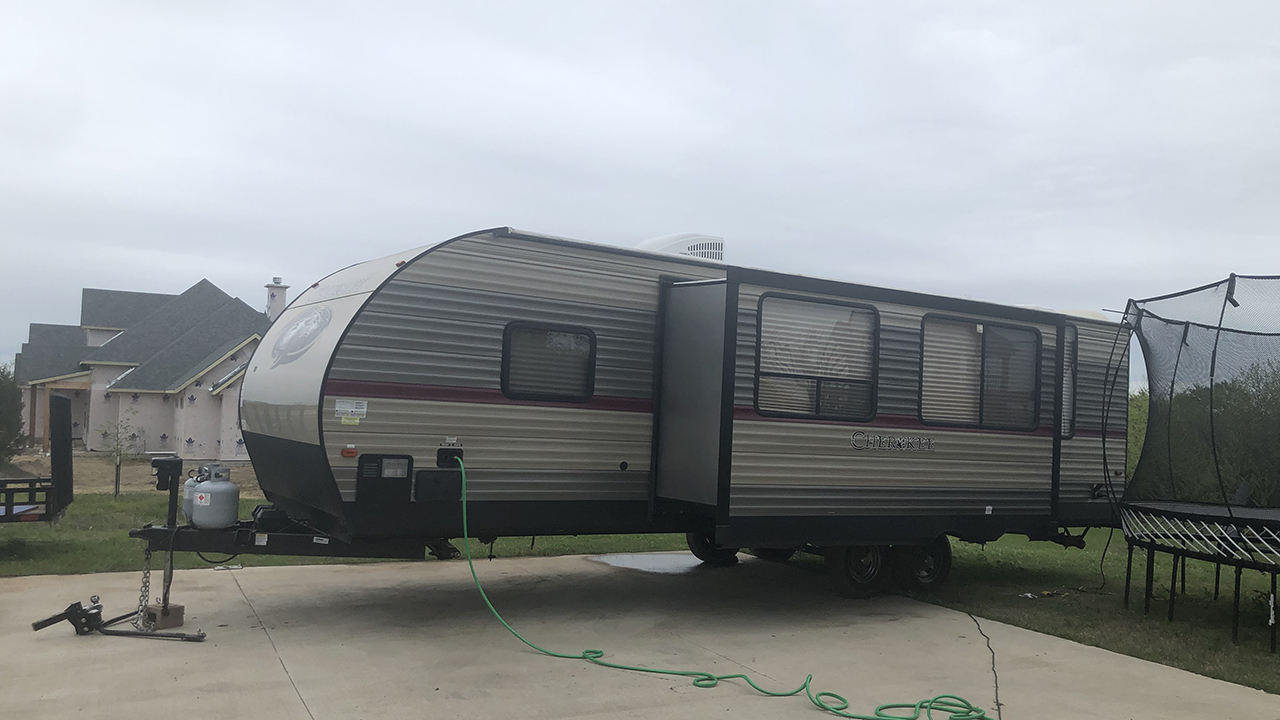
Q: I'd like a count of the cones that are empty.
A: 0